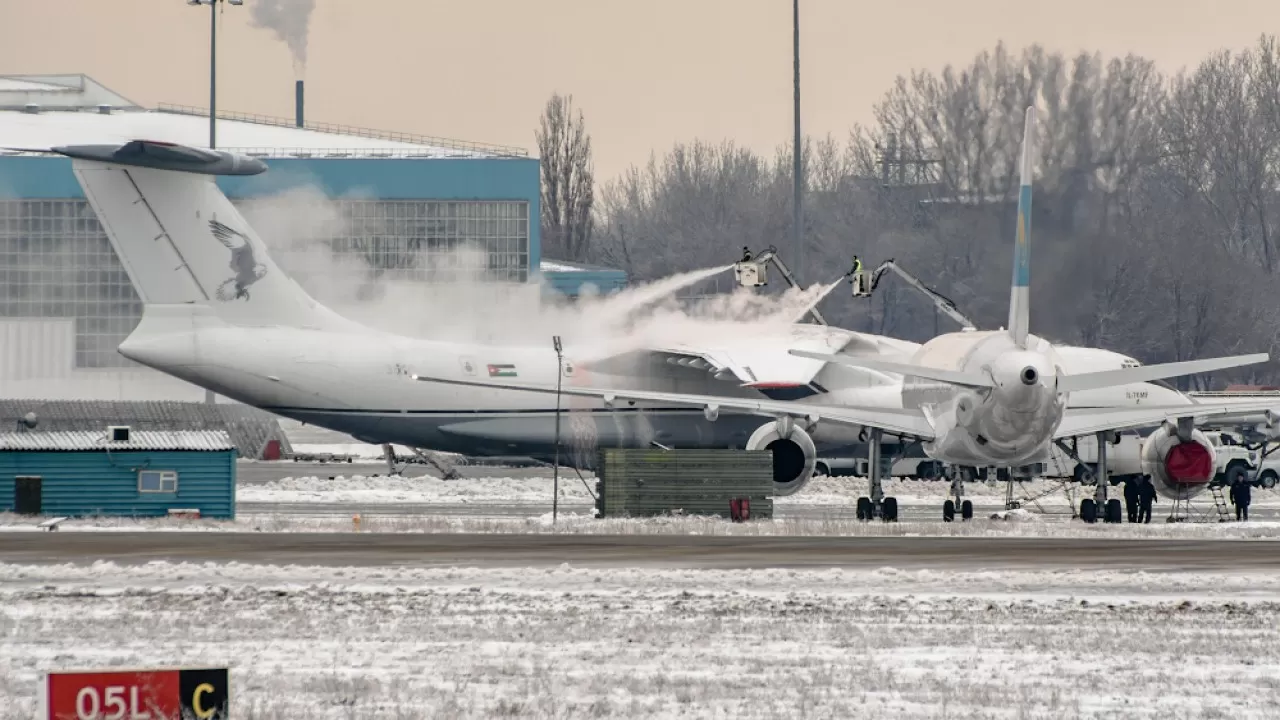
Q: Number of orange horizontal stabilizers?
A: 0